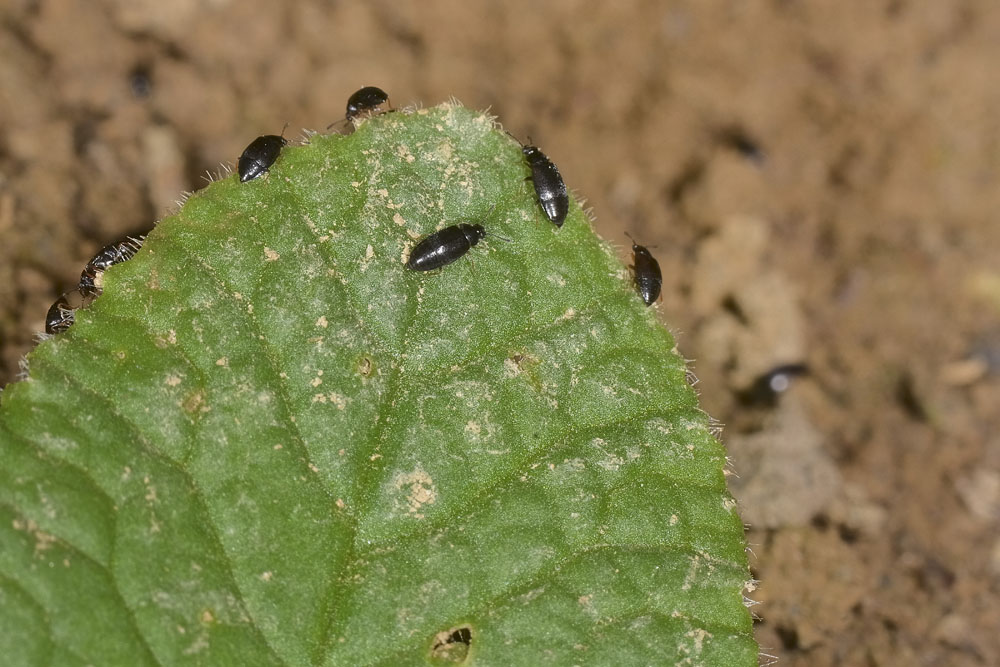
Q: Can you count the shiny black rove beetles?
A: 7